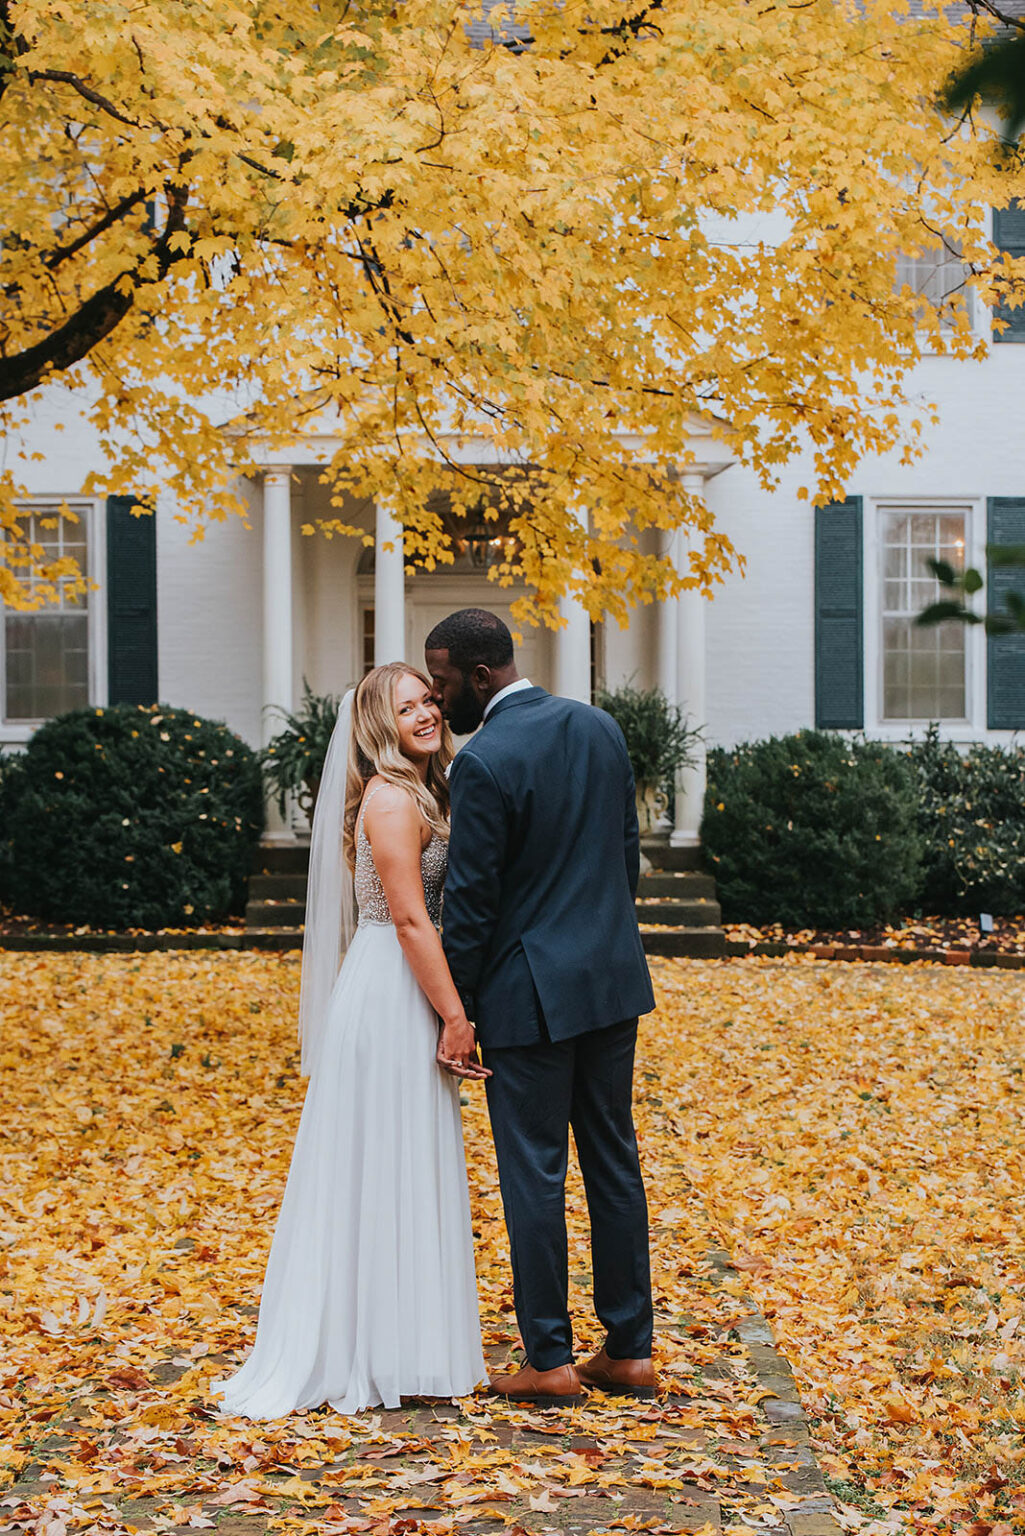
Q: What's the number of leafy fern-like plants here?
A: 2